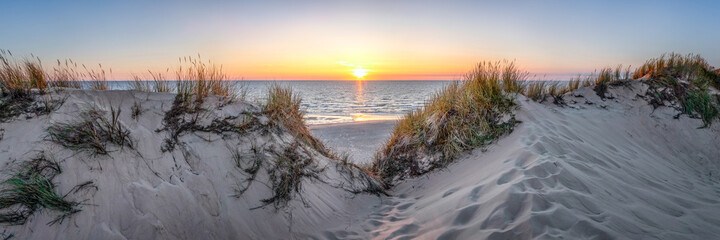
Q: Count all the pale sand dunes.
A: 2